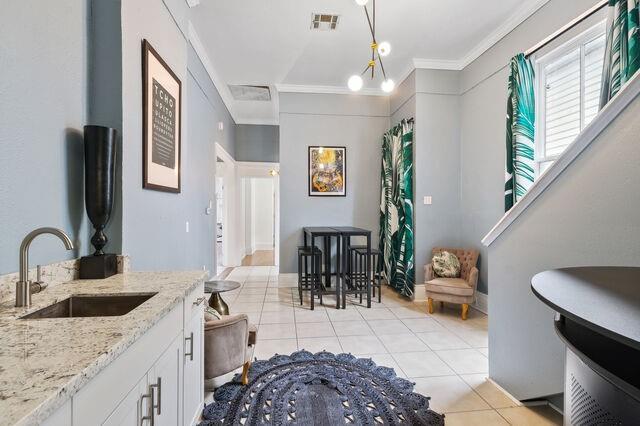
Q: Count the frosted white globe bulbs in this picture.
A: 4